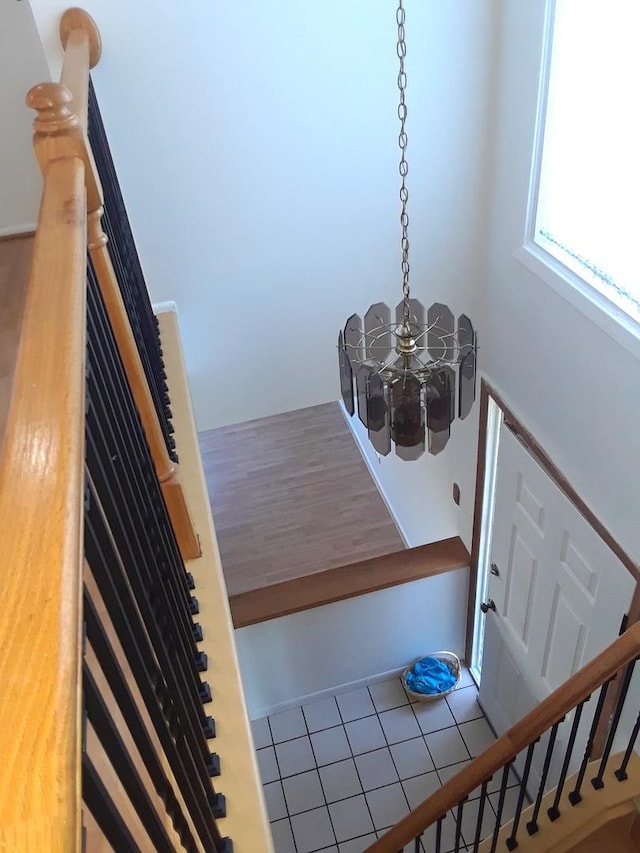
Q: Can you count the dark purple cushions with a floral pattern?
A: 0